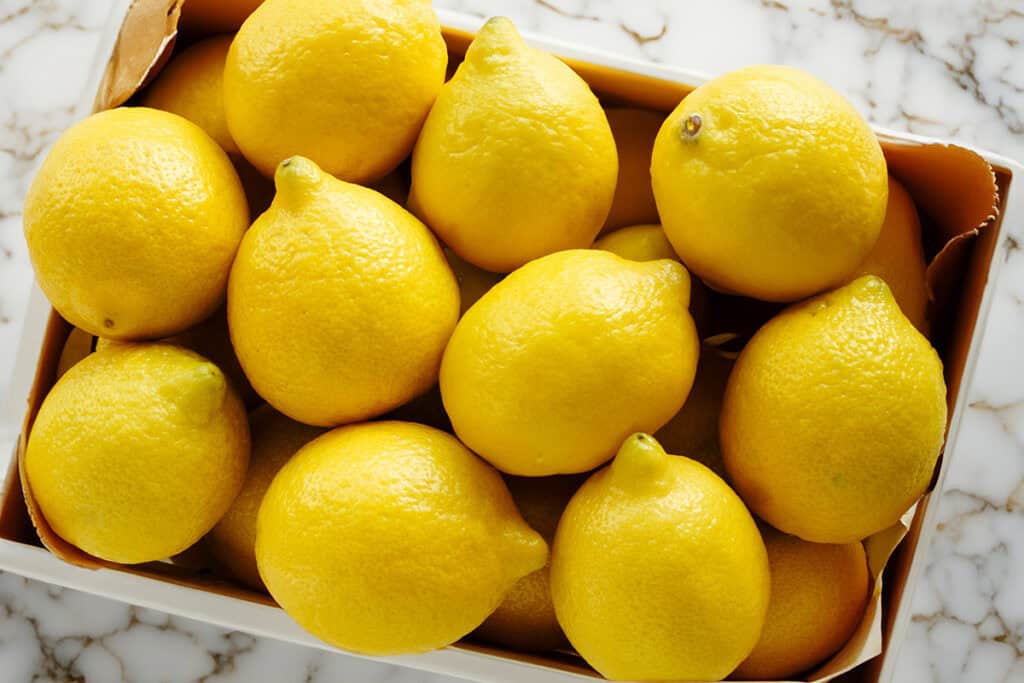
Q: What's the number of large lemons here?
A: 10